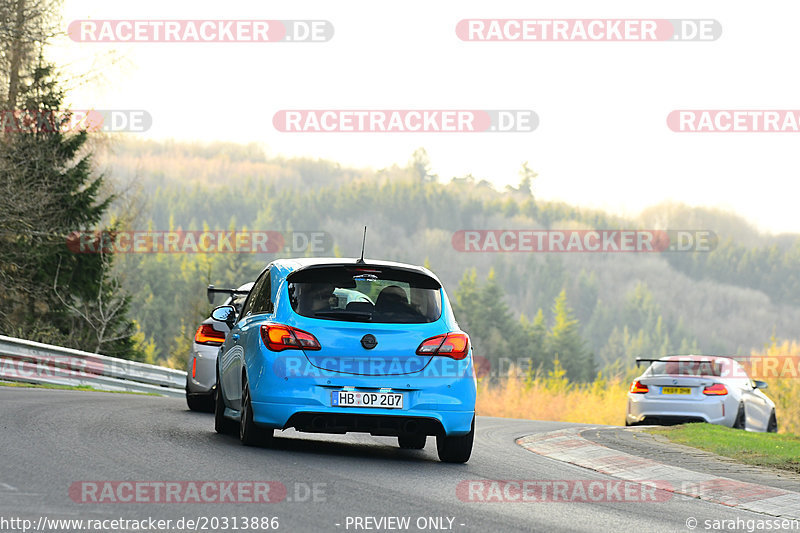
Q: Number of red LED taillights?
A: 5